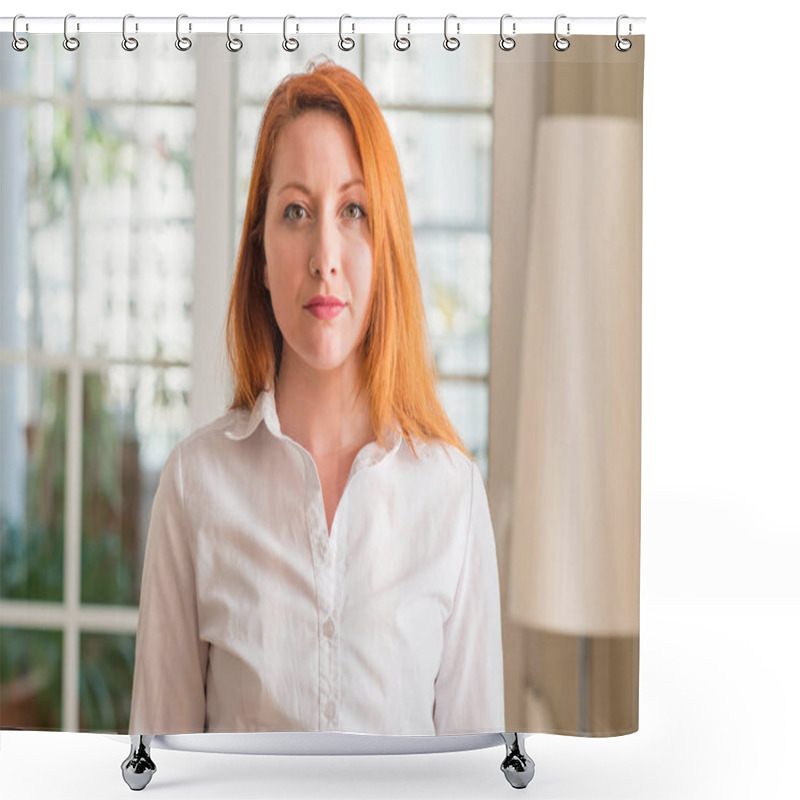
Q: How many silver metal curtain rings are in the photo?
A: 12